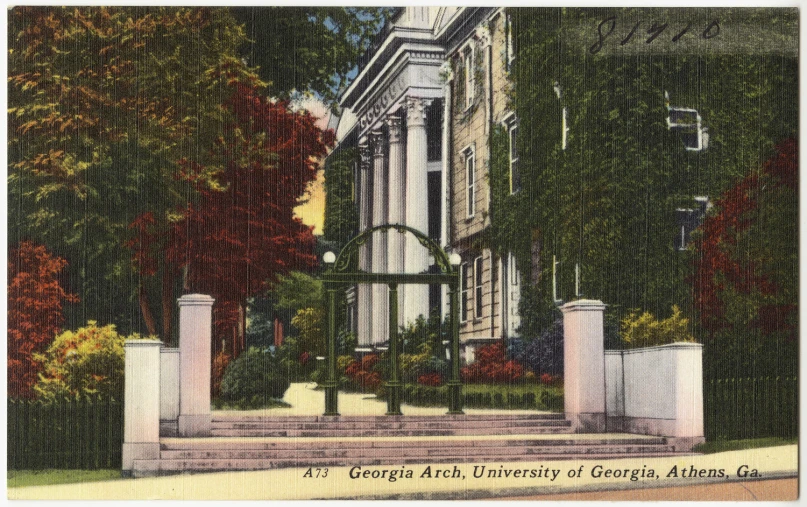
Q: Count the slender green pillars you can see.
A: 3